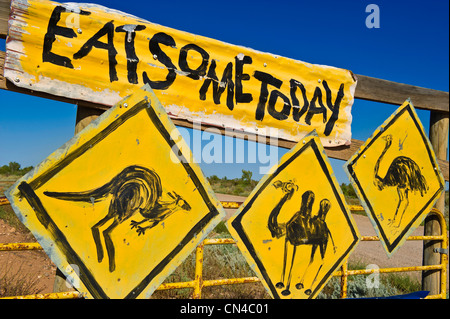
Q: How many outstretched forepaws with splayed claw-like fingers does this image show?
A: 2